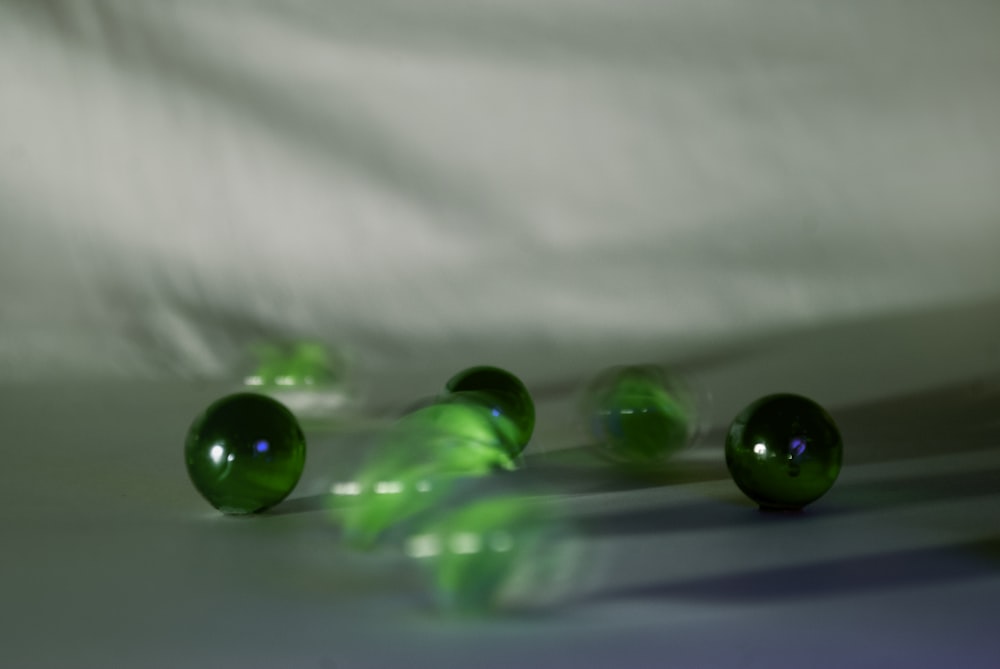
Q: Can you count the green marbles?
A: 7